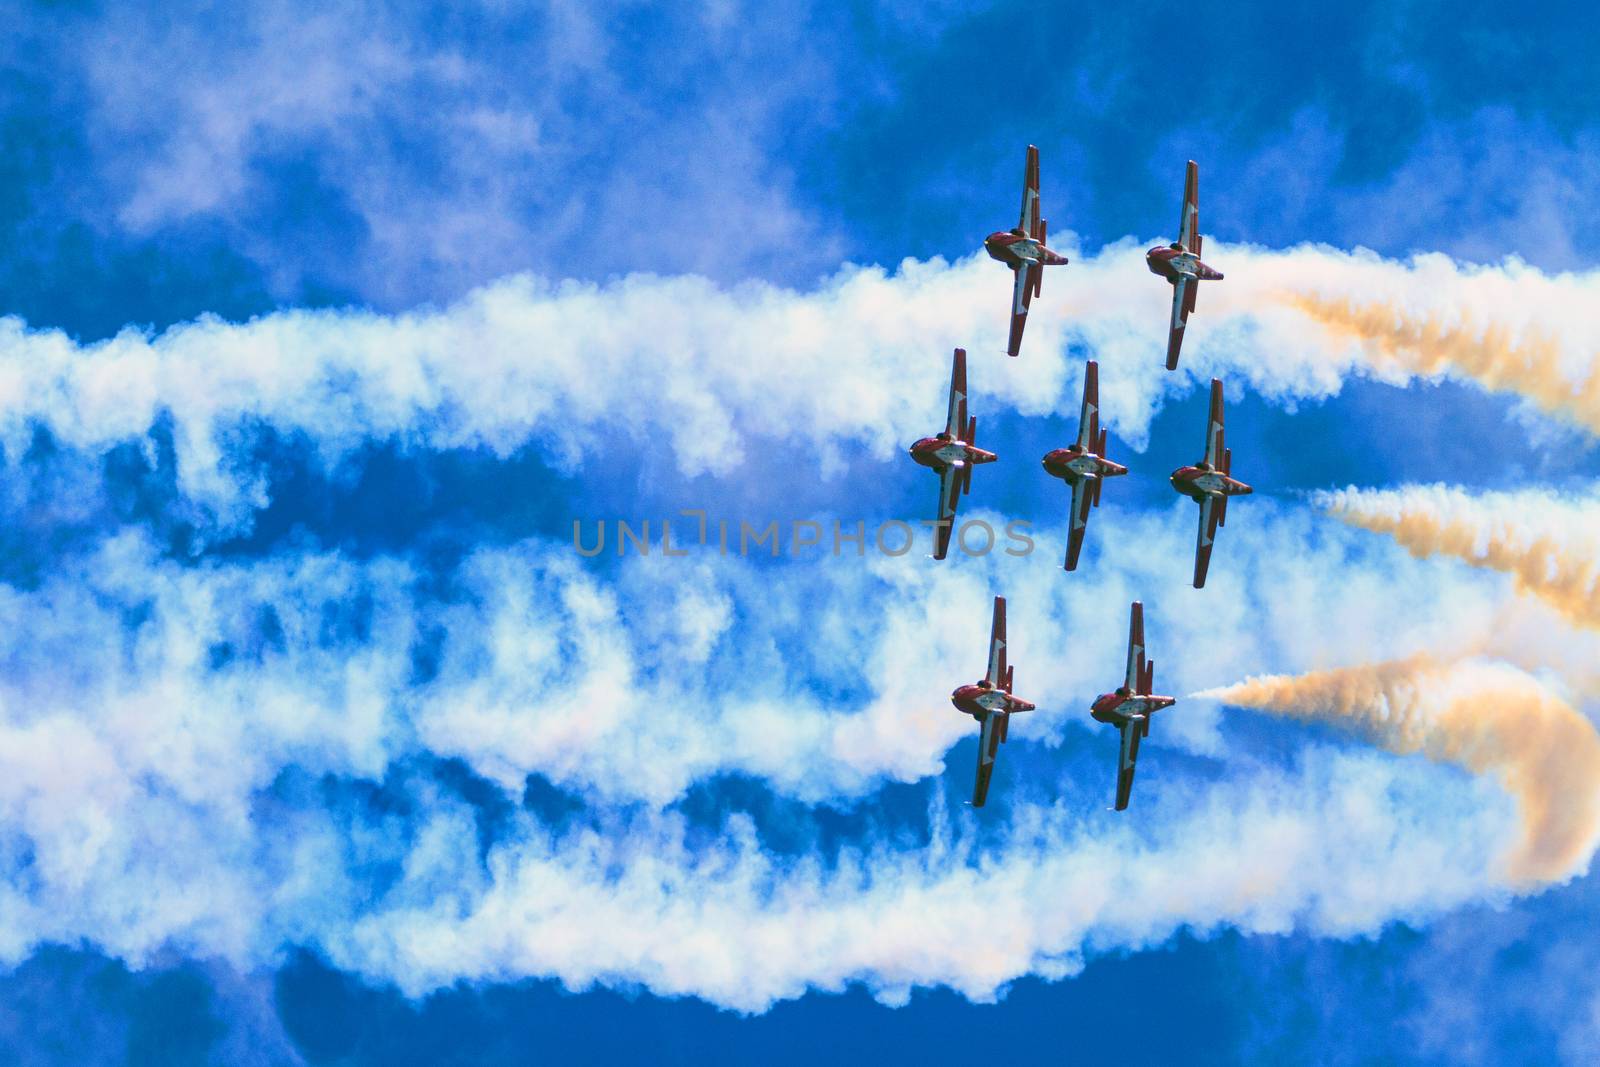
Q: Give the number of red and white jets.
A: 7